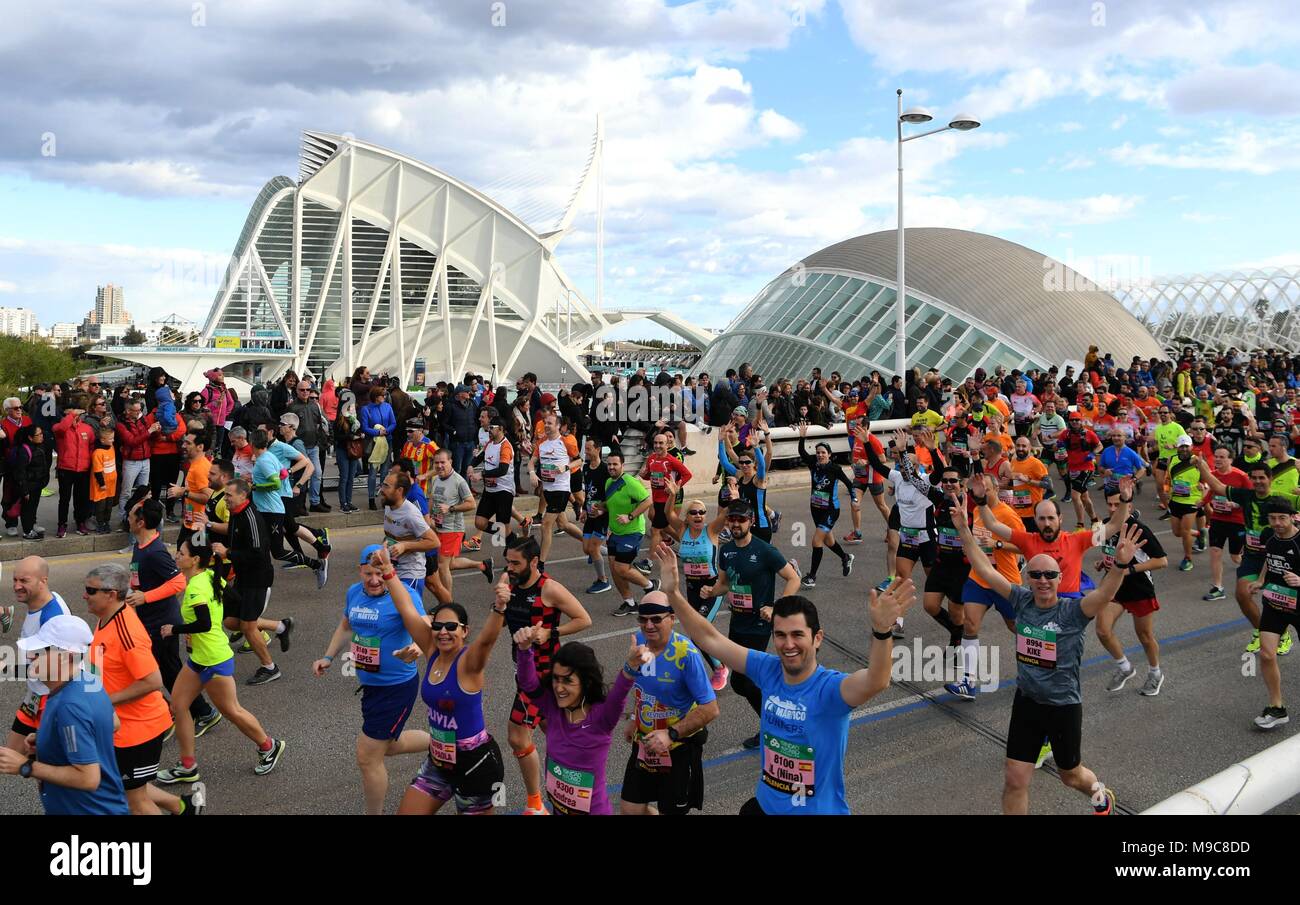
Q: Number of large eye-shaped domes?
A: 1